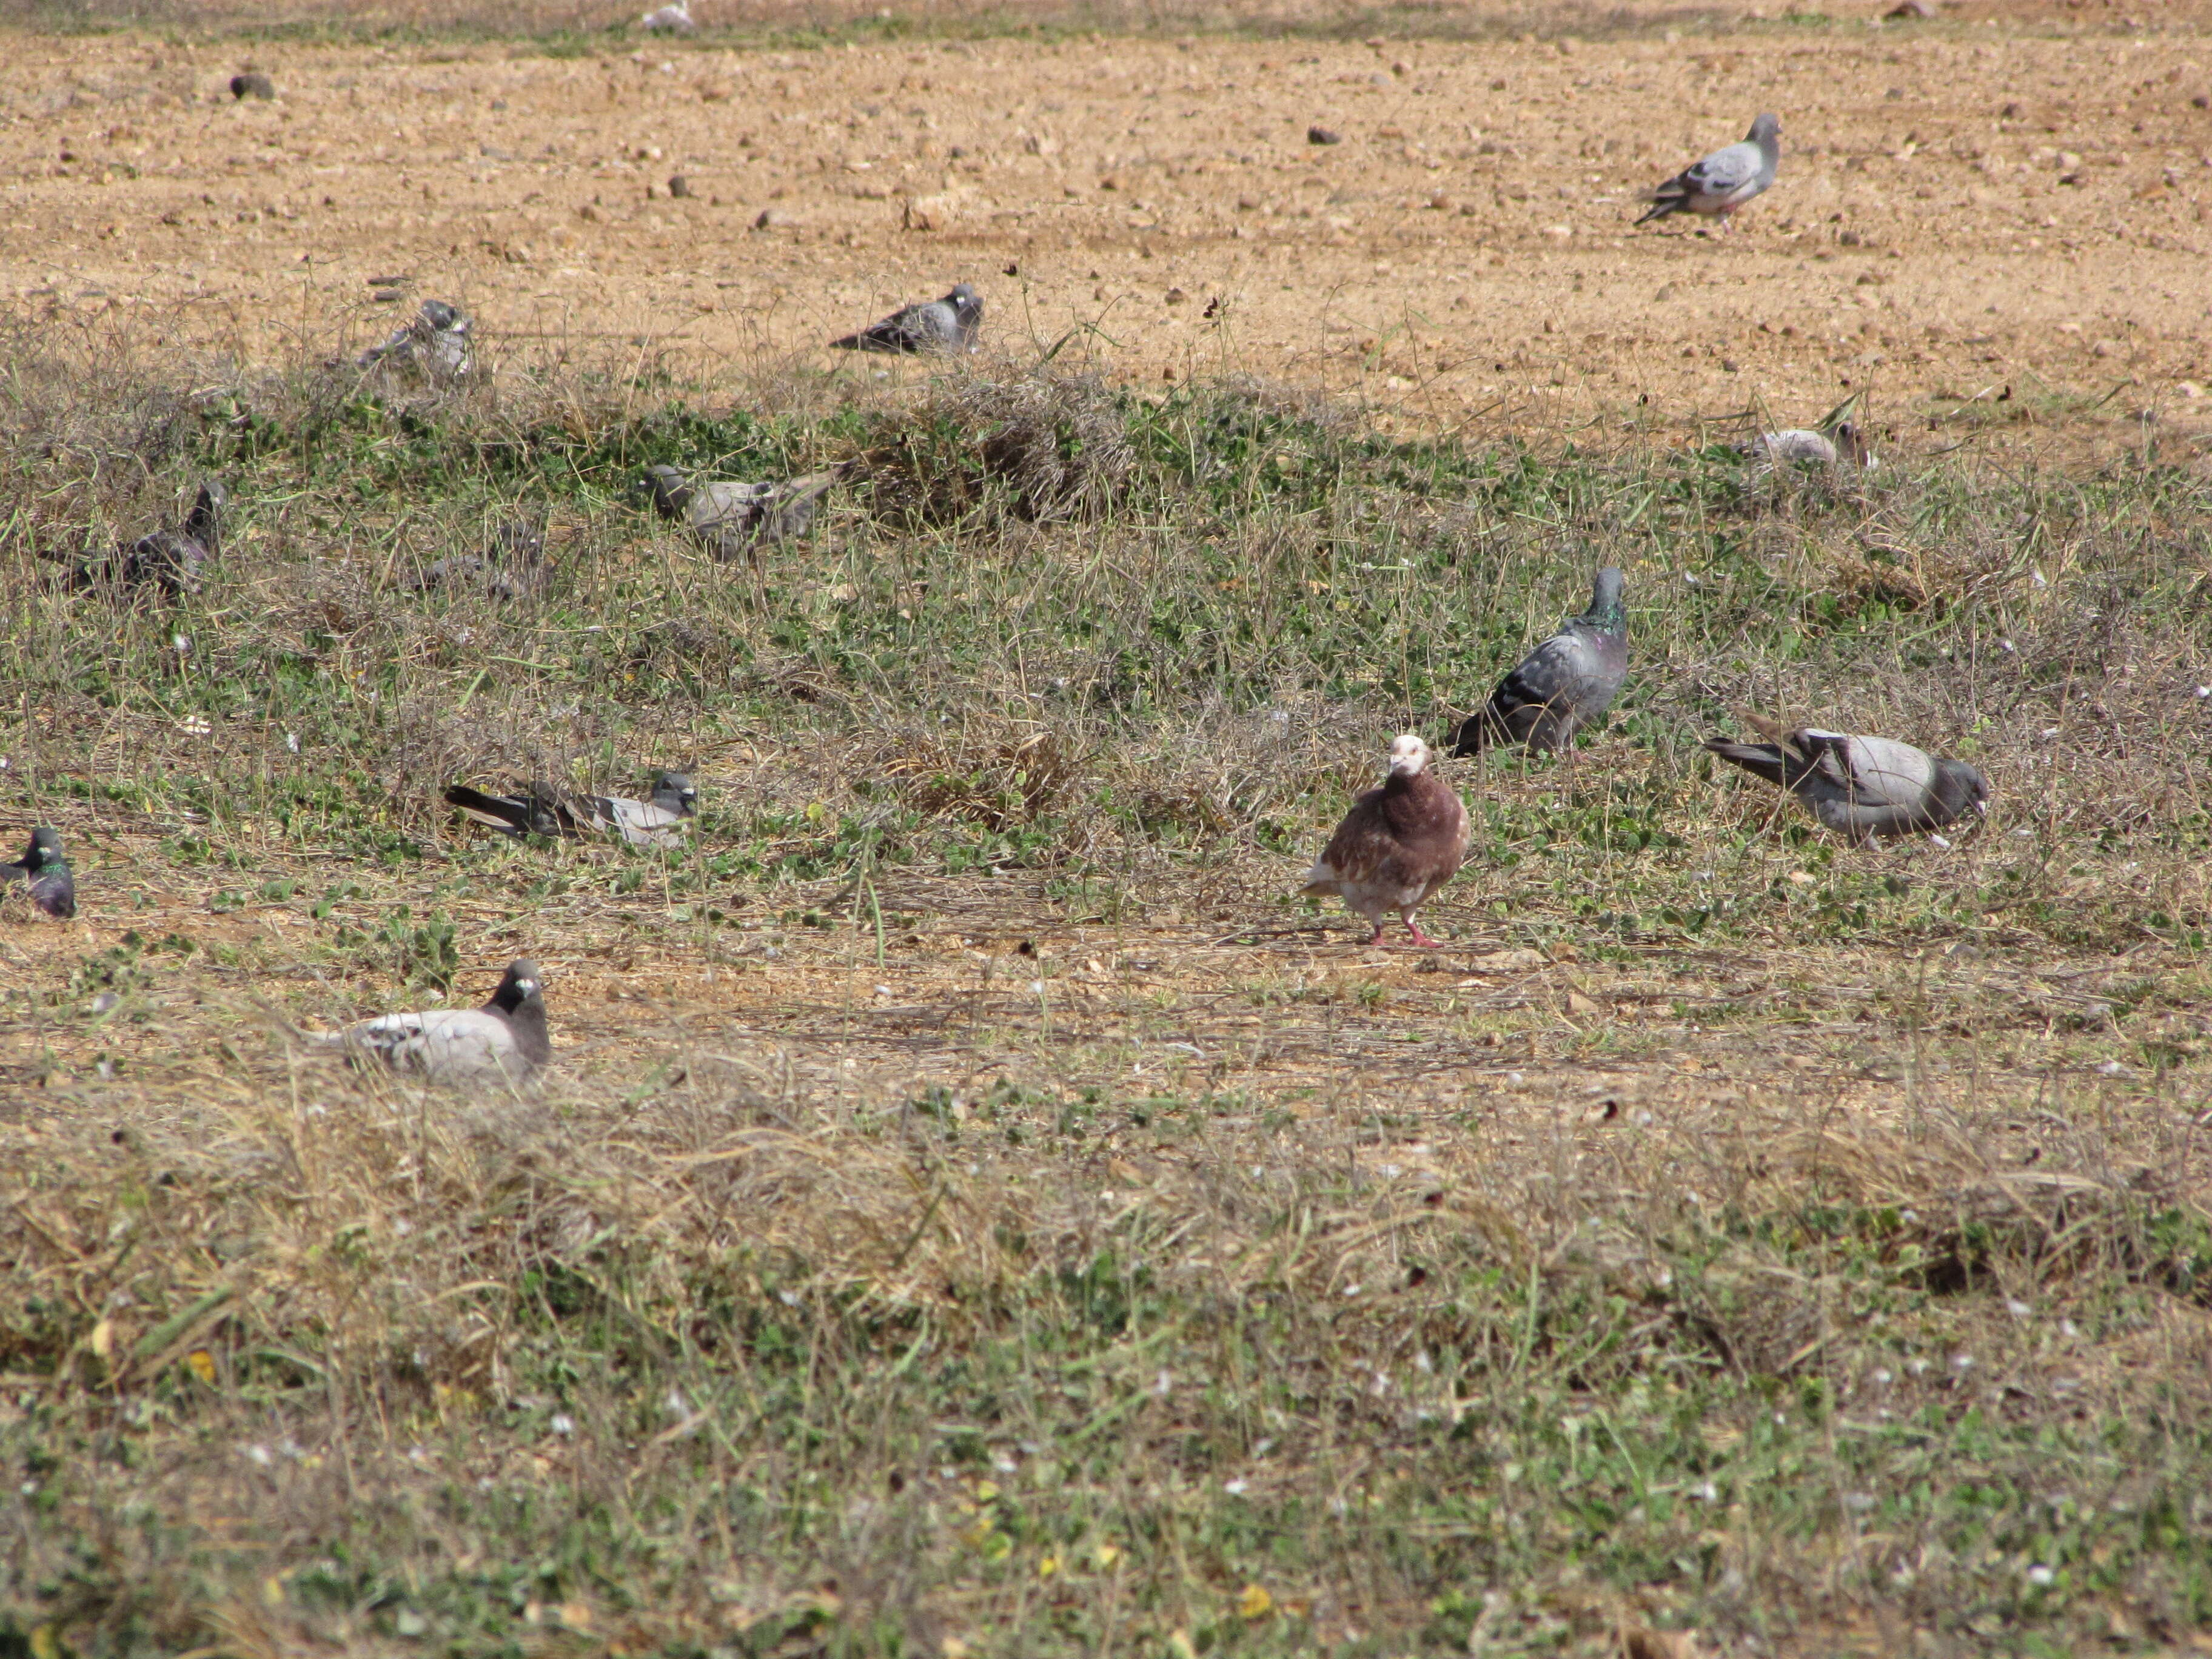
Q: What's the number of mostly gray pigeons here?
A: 12